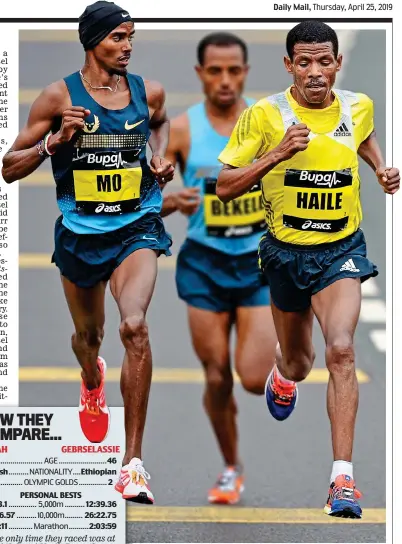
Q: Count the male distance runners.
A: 3